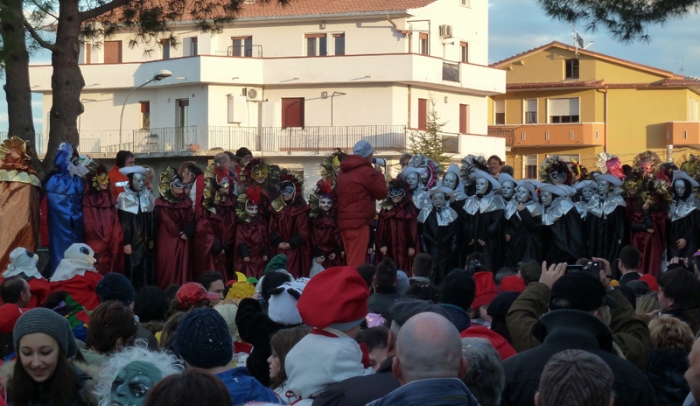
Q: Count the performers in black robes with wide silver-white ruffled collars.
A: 11